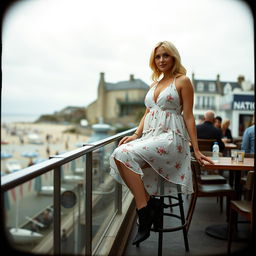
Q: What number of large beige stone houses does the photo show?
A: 1